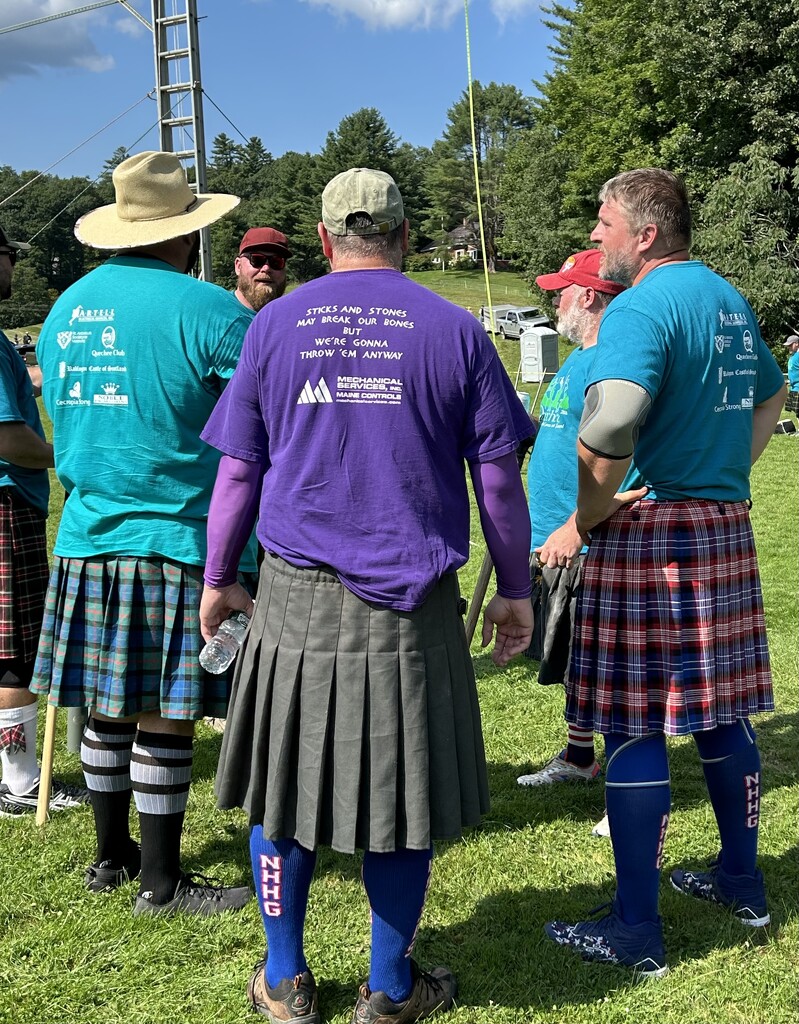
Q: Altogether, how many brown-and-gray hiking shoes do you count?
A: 2